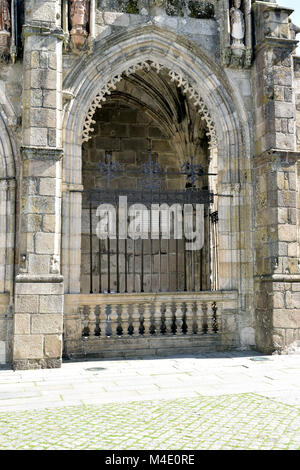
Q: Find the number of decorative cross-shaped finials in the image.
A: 3